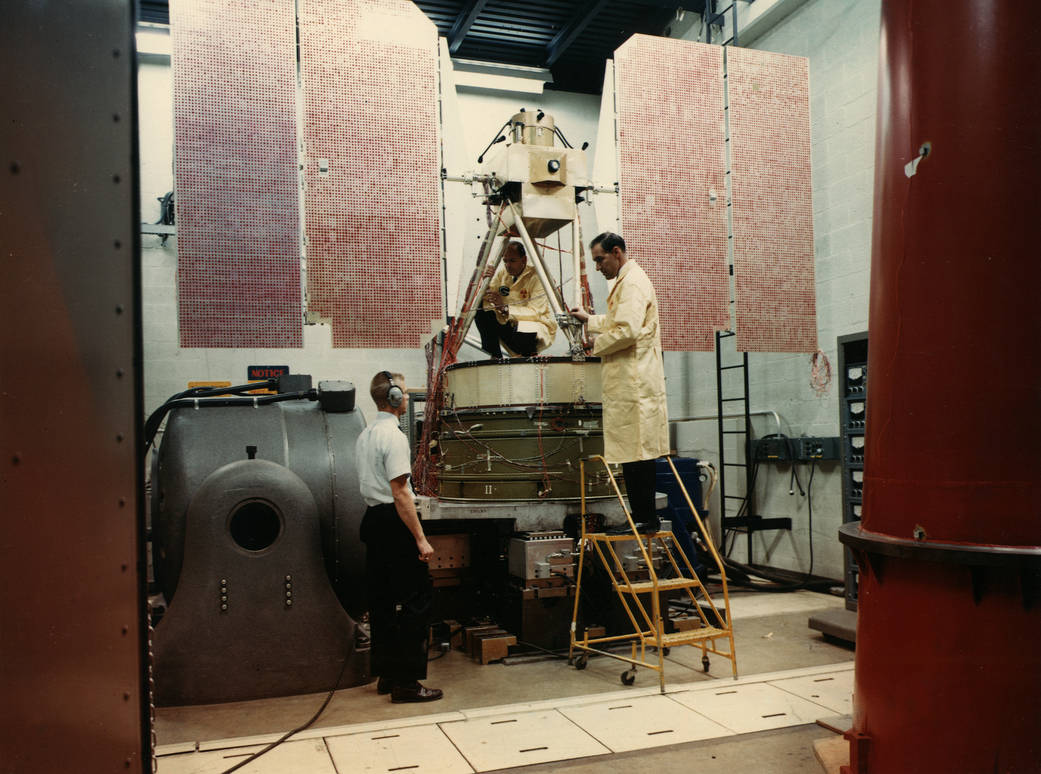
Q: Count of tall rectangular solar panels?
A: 4